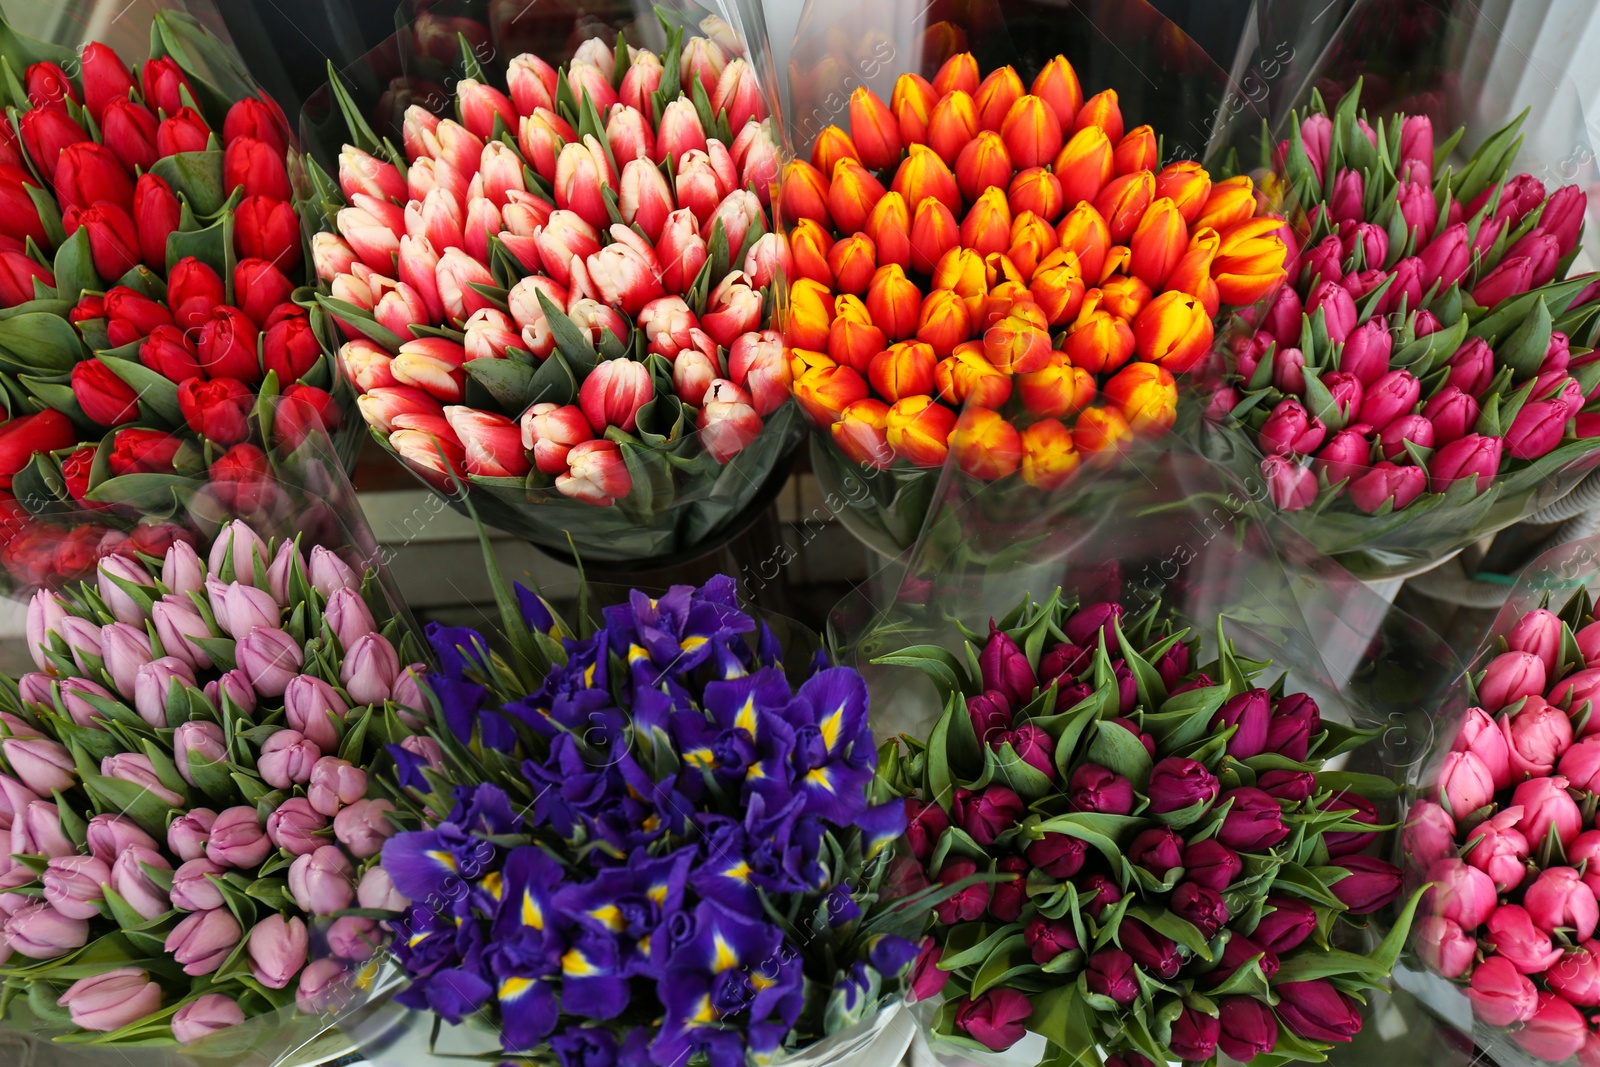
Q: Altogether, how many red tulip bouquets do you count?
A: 1